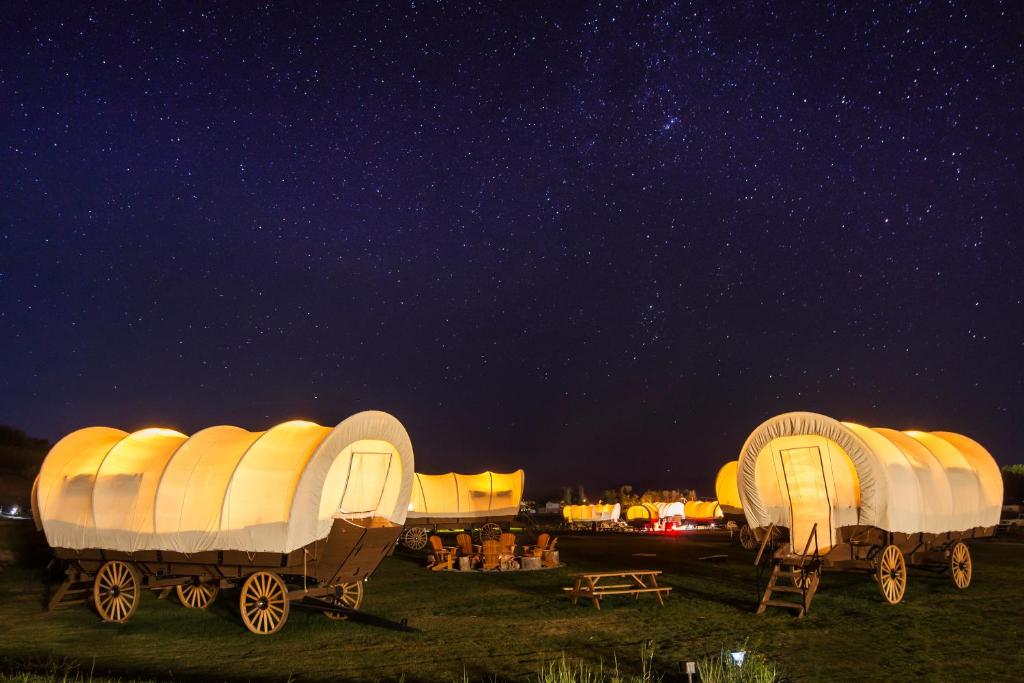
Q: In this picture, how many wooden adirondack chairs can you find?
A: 6